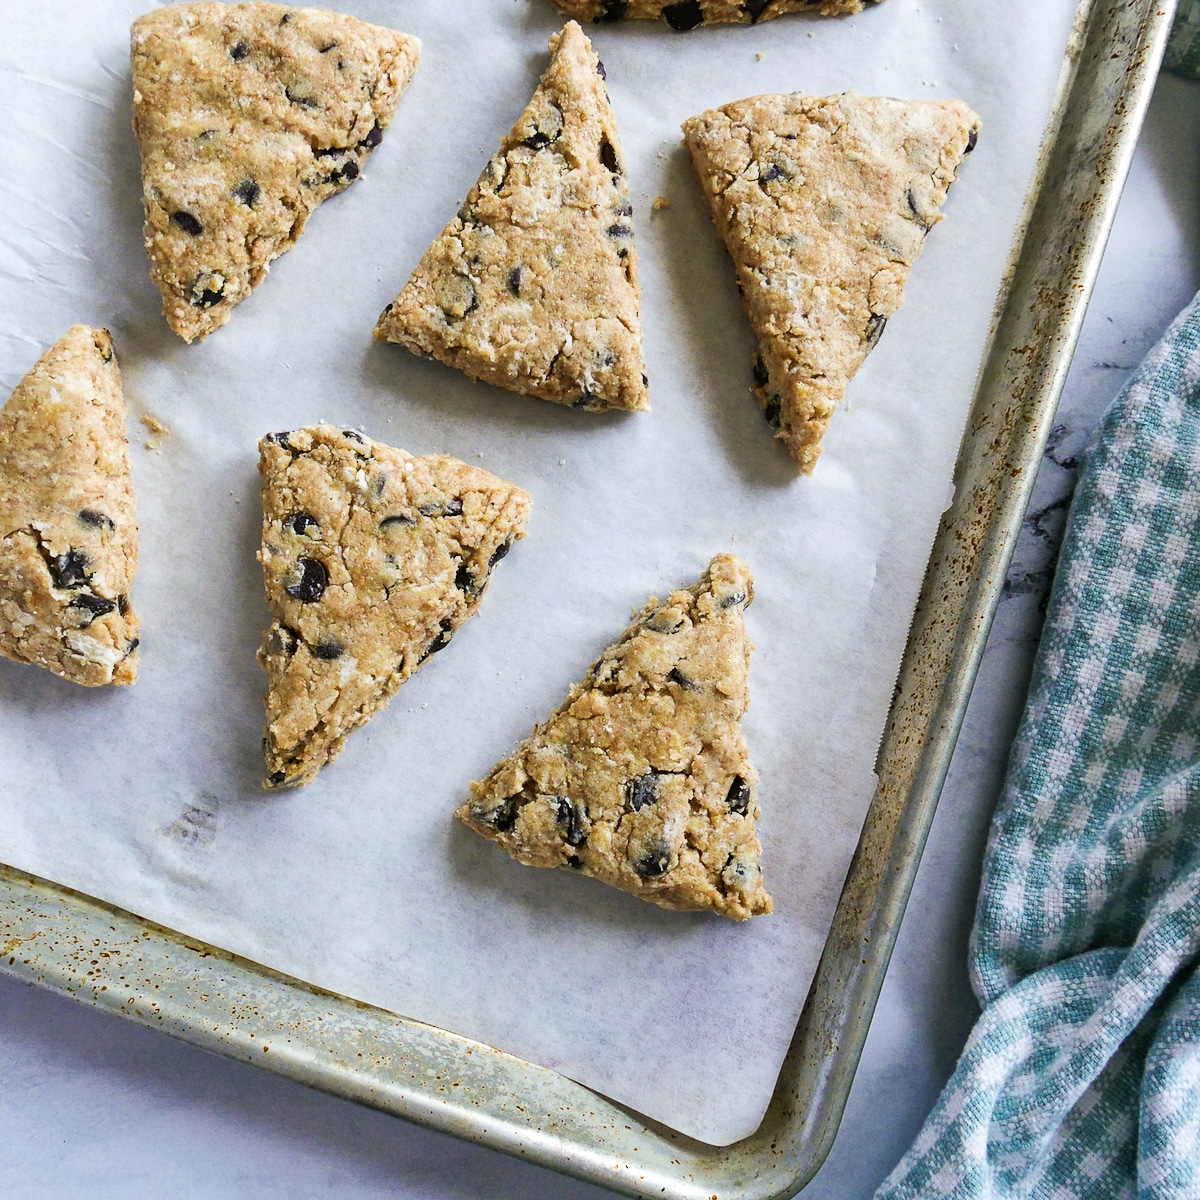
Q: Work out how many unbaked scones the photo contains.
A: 7